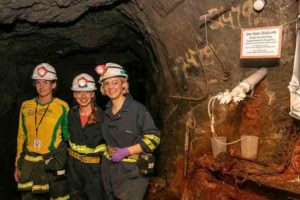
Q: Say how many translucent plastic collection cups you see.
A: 2